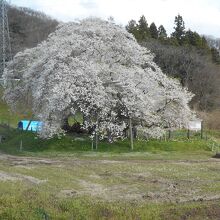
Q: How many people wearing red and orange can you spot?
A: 0